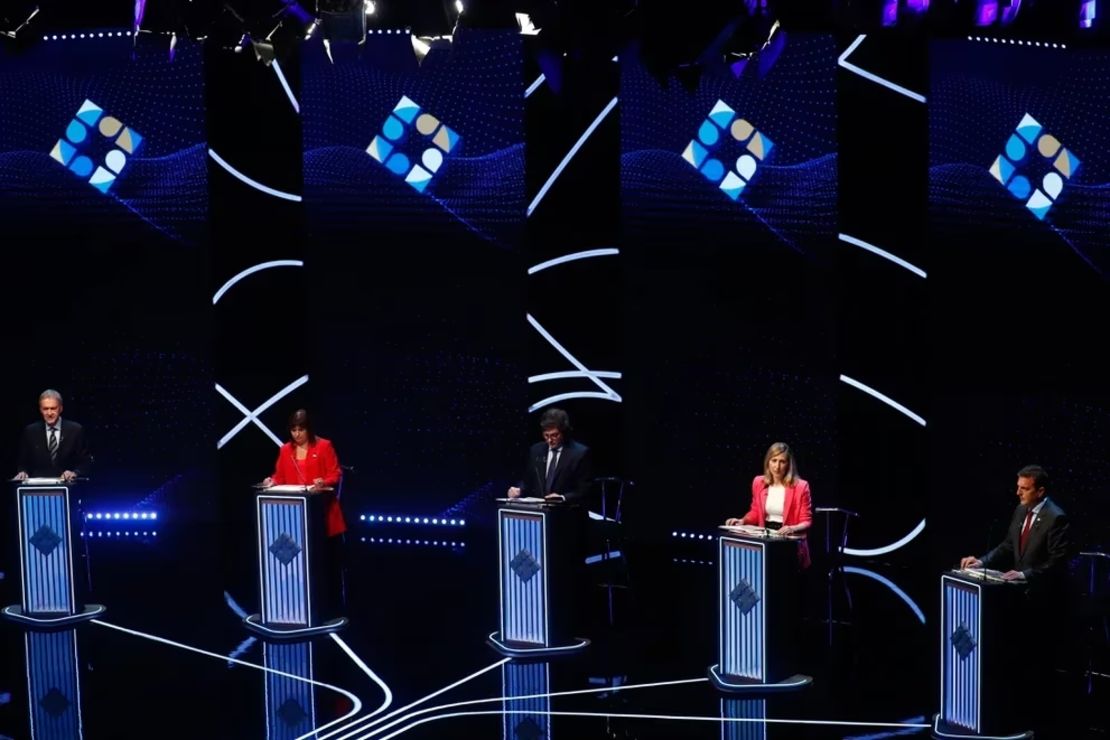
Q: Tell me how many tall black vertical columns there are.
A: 3